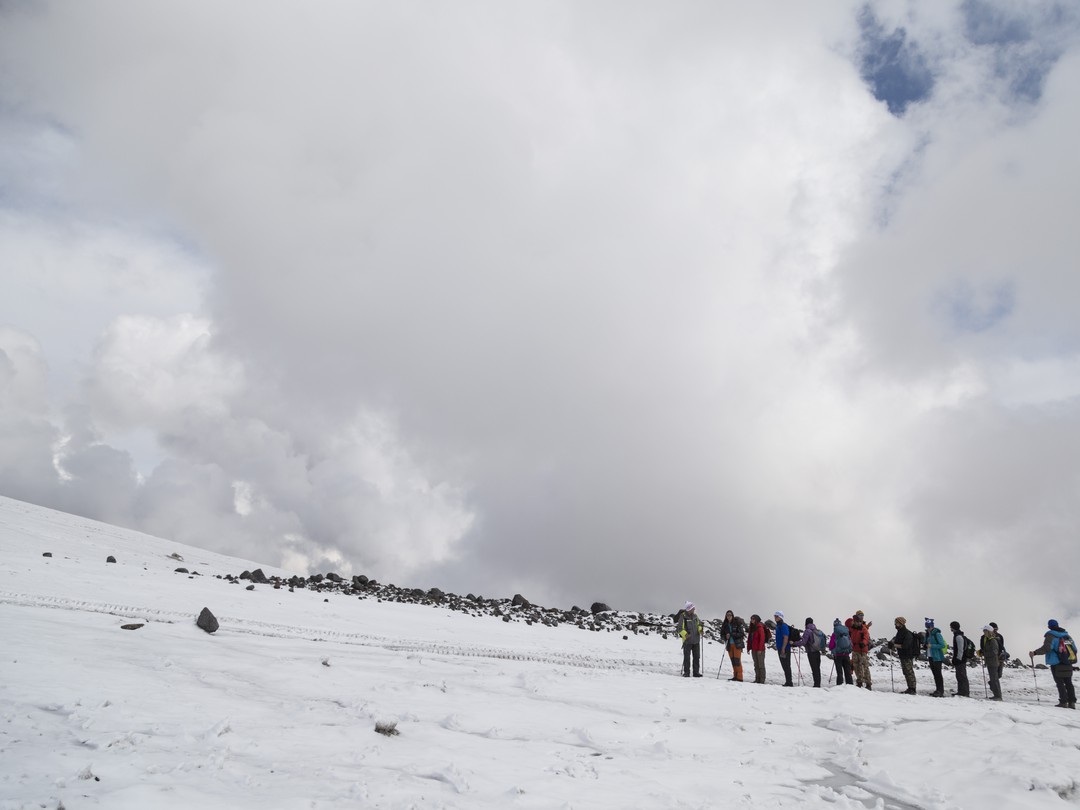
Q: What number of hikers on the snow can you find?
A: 14